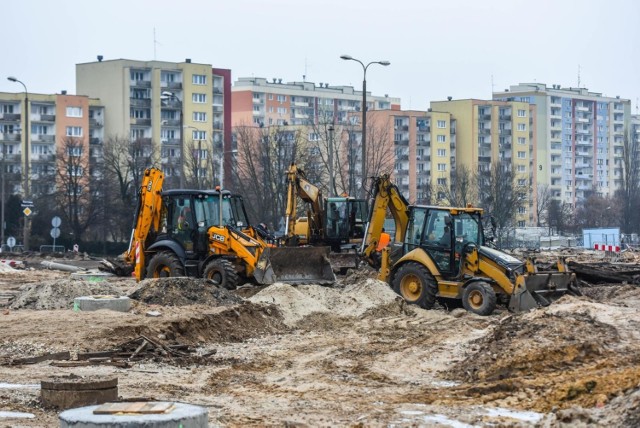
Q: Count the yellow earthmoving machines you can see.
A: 3